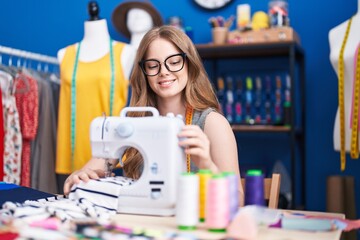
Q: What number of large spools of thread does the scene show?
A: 5